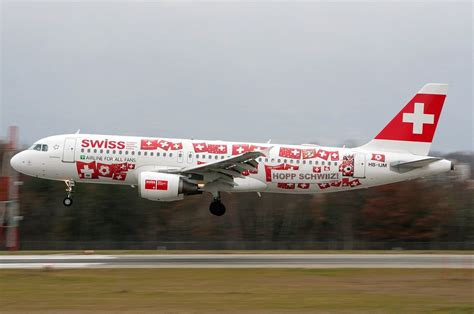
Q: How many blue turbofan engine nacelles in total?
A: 0